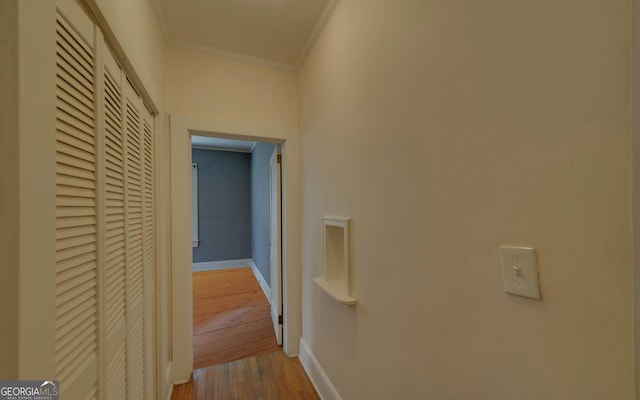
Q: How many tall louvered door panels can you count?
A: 4